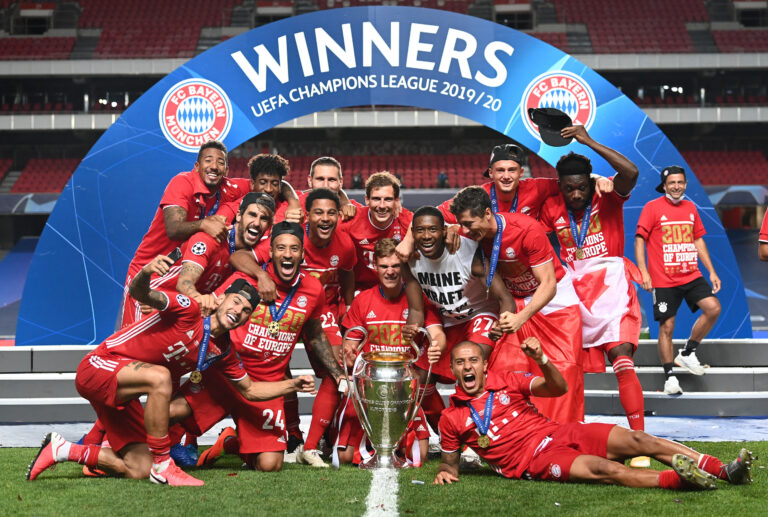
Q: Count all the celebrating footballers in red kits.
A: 14